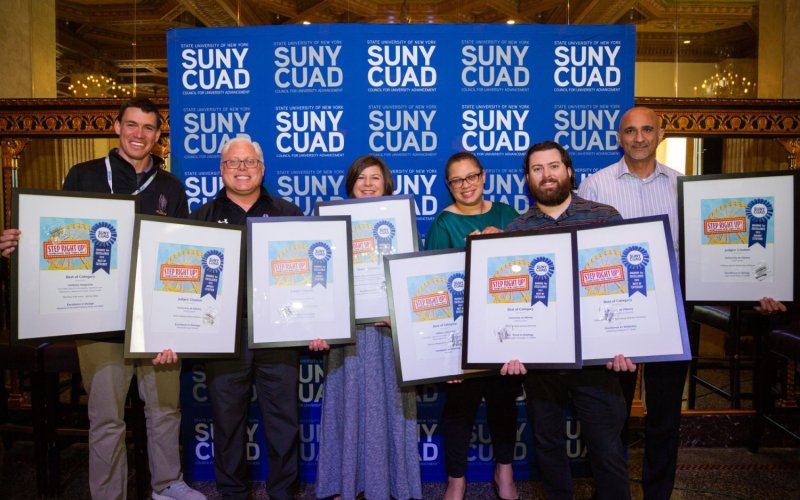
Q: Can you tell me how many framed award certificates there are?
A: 8